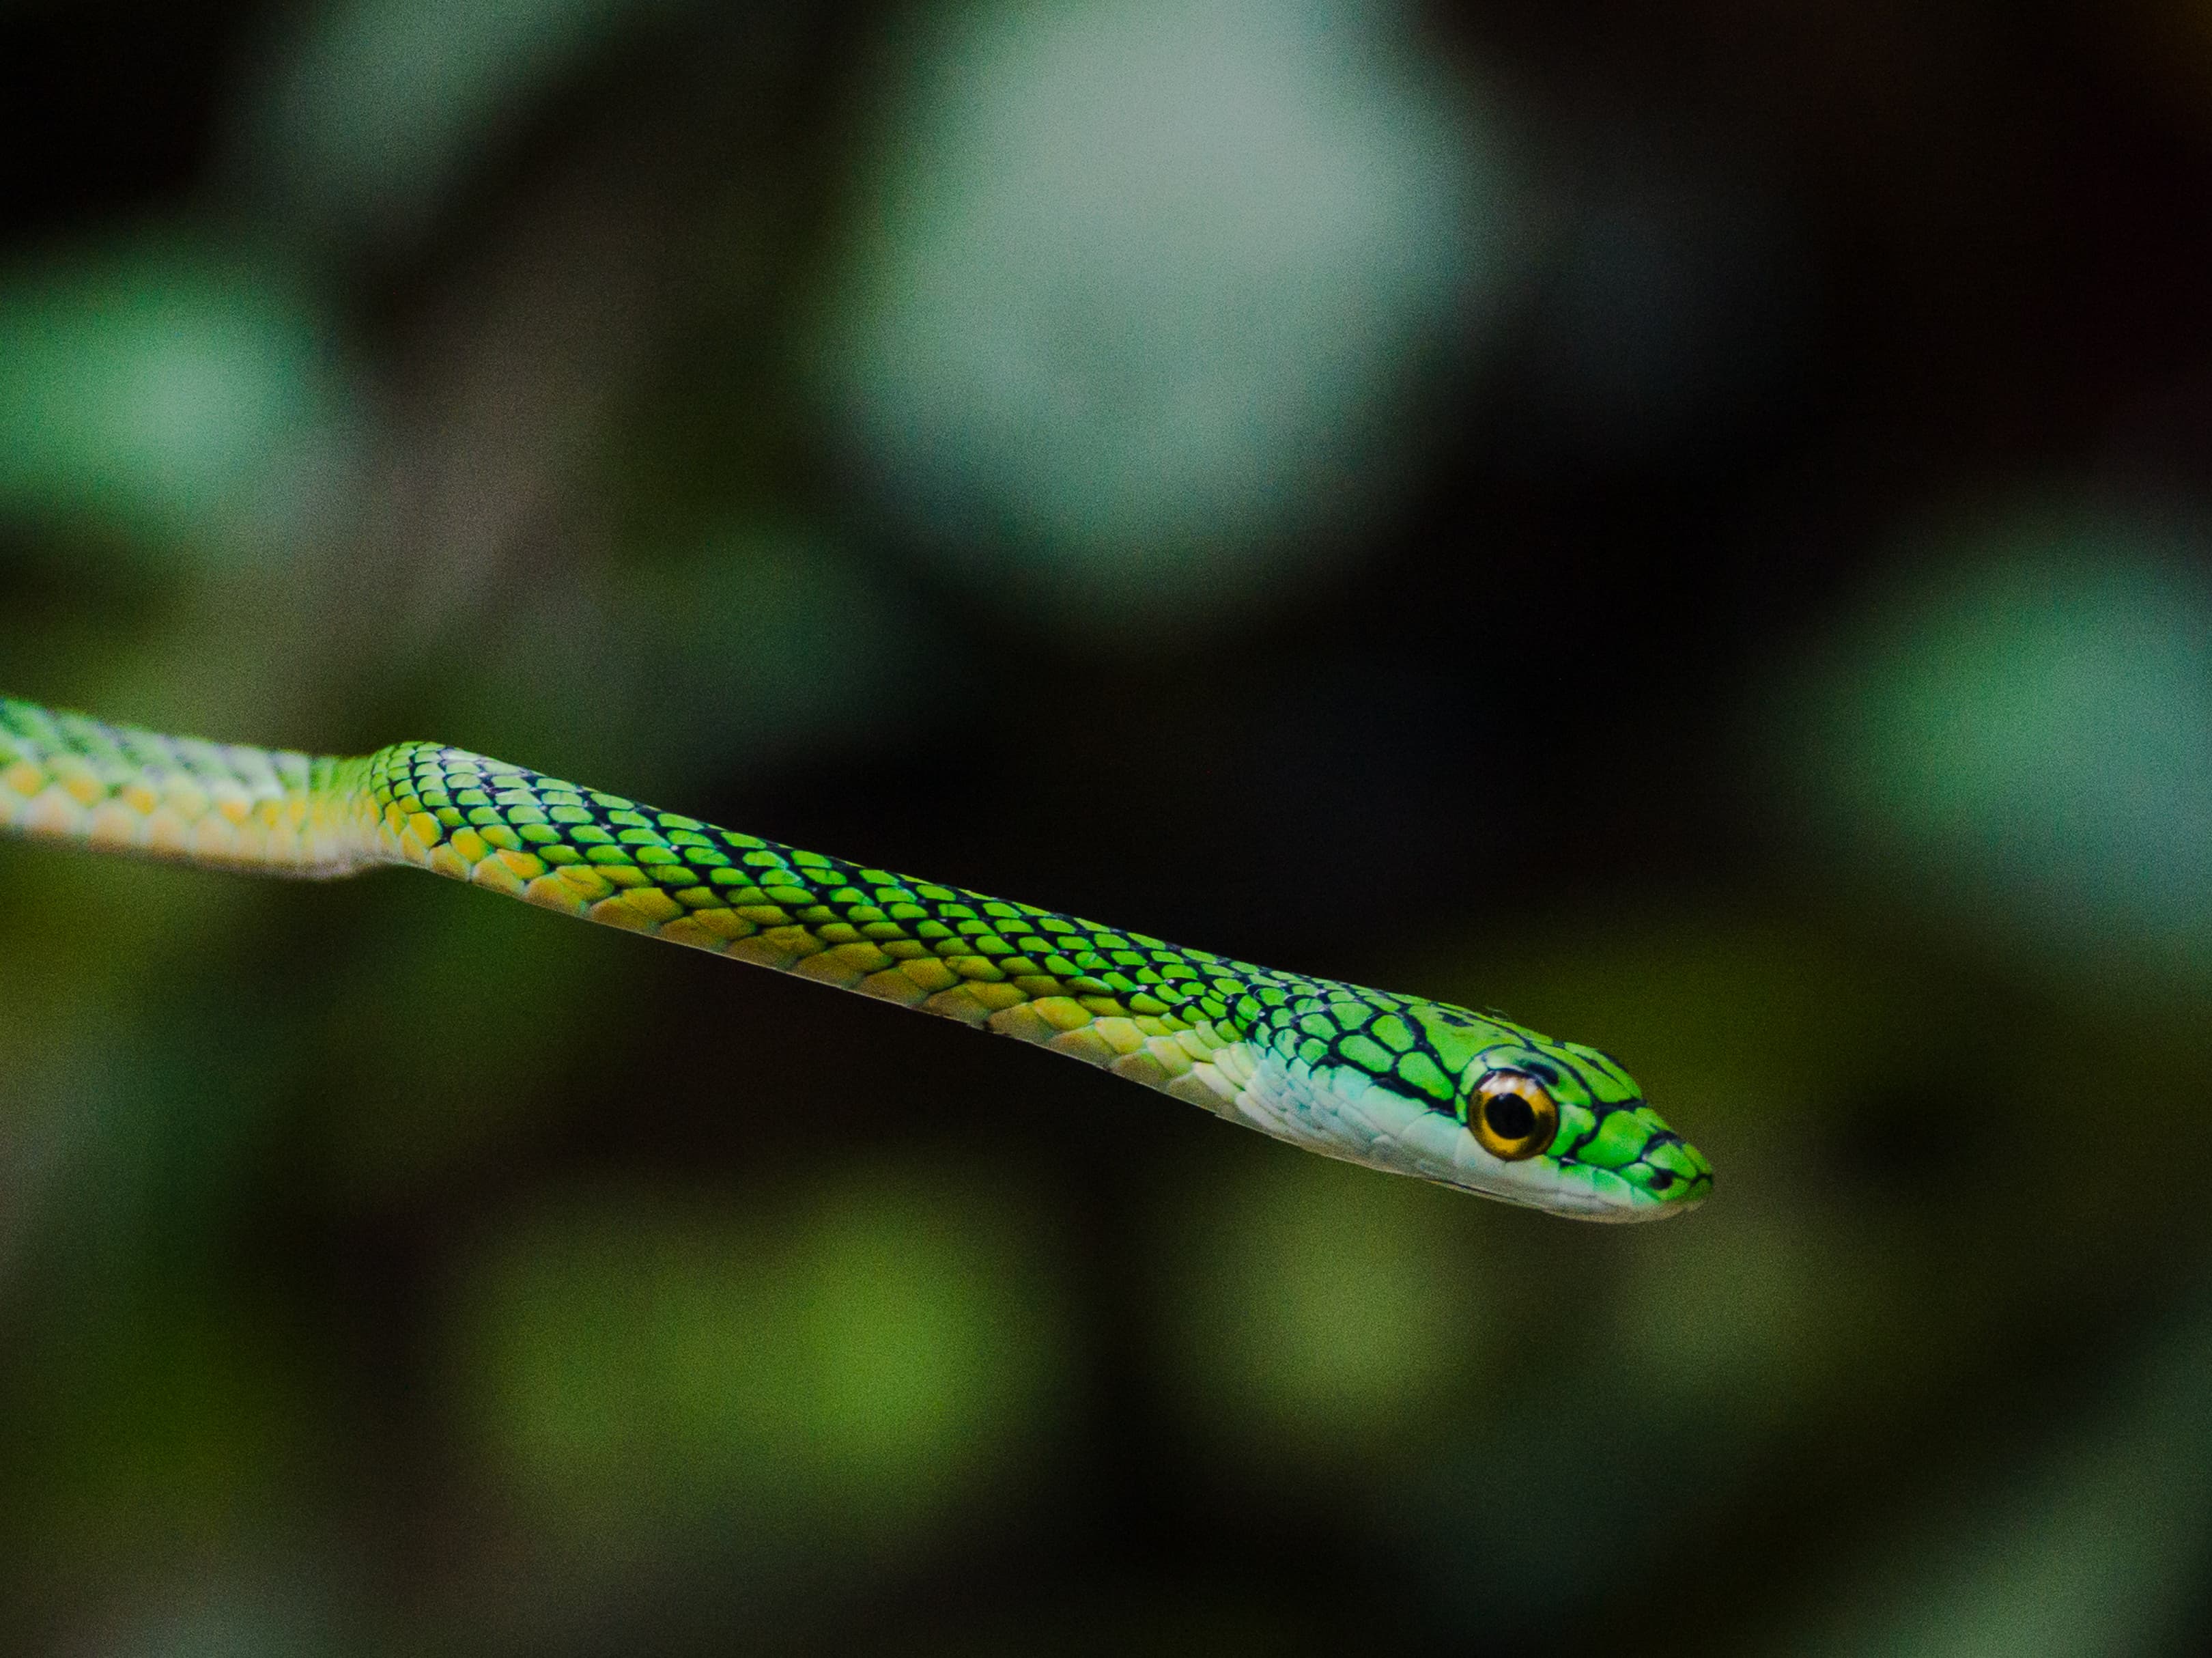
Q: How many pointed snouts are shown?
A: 1